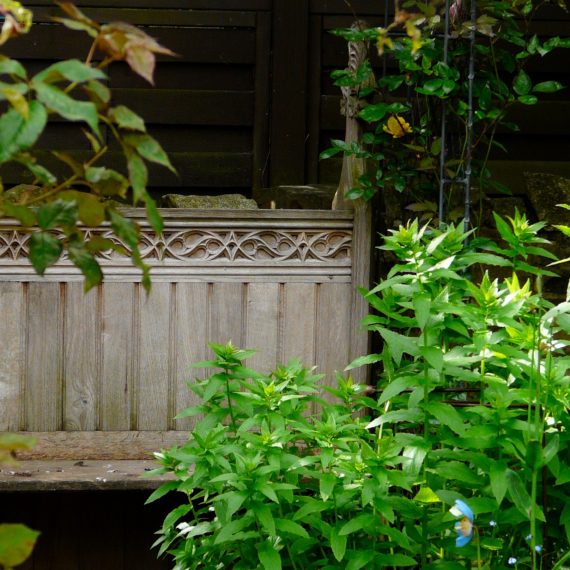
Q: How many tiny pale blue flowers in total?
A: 4